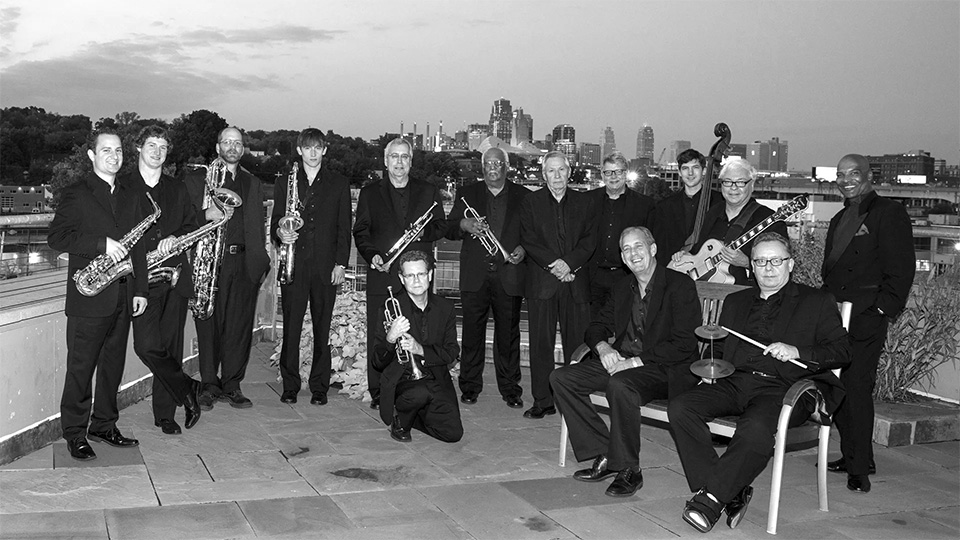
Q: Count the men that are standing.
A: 11